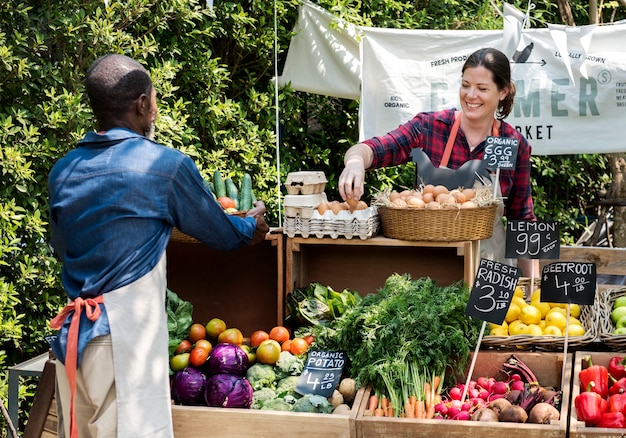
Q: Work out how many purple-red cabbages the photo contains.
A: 3